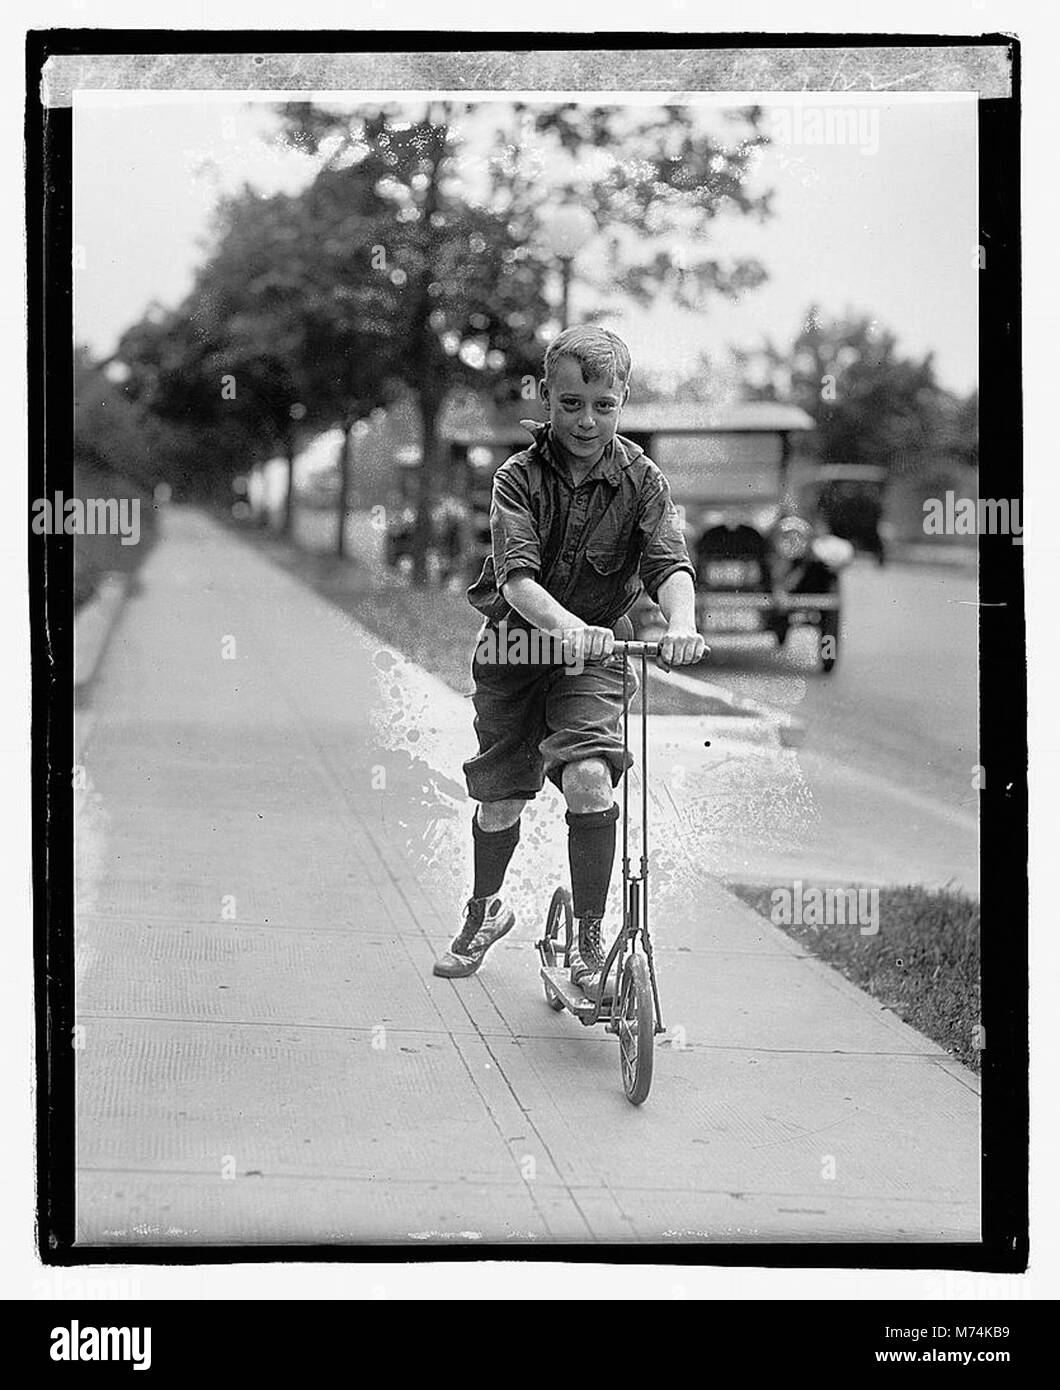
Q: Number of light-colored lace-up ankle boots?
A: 2